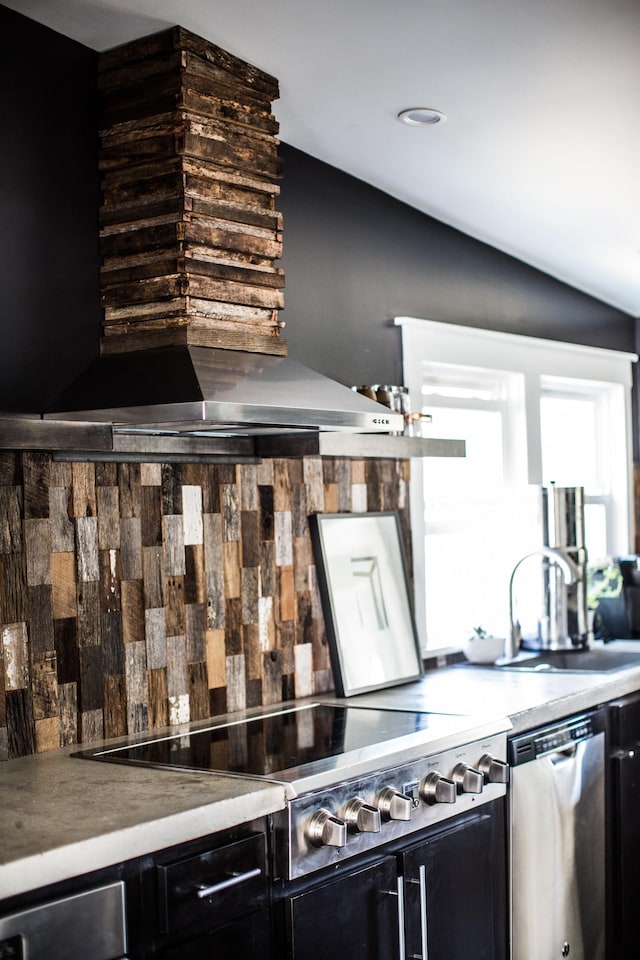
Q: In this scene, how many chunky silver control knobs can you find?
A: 6